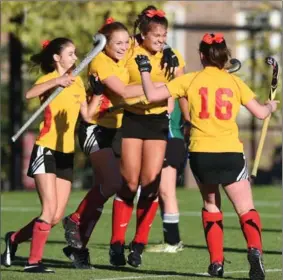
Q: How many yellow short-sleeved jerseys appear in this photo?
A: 4